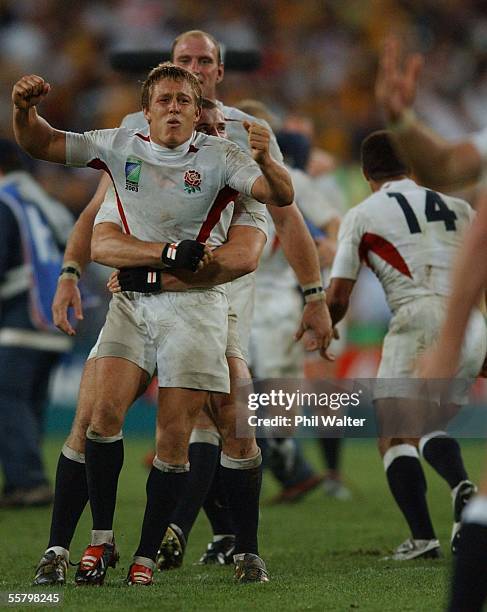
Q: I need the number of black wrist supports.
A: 2